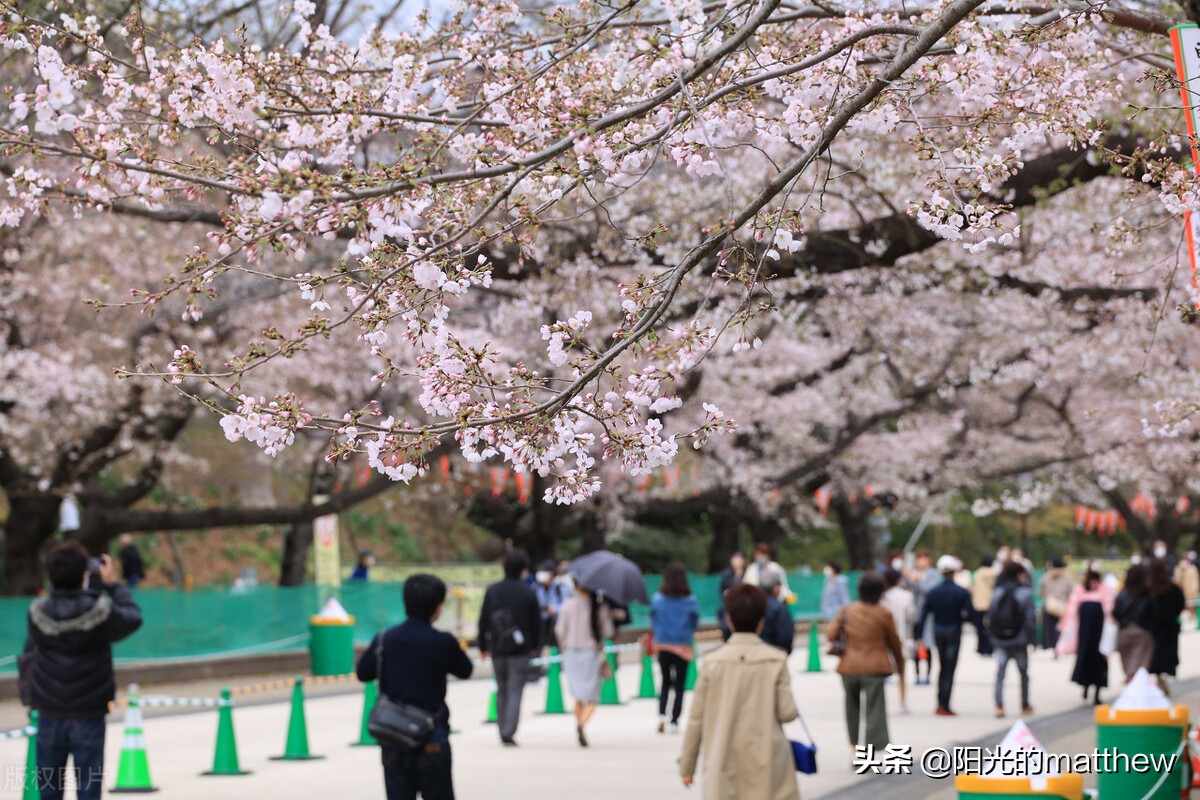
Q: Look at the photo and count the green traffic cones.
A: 11